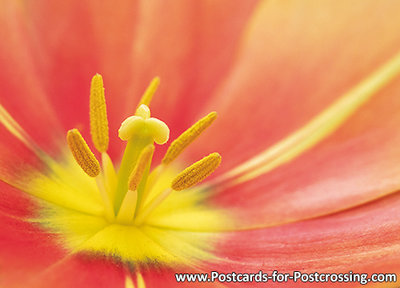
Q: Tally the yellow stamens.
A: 6